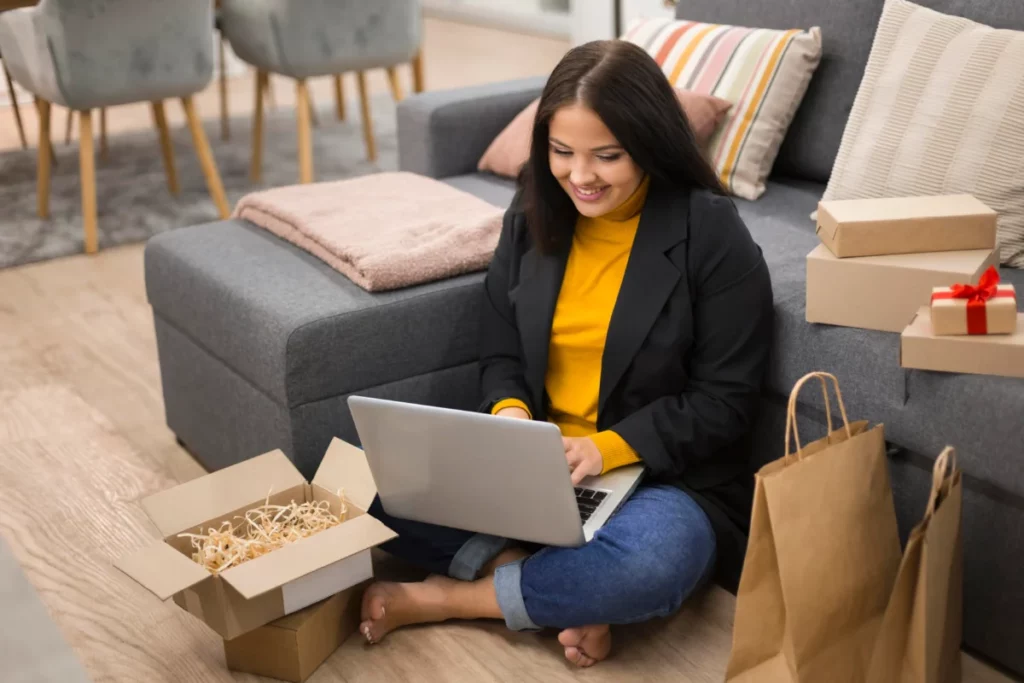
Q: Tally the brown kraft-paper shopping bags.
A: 2